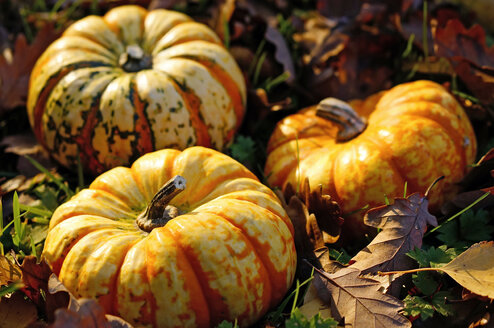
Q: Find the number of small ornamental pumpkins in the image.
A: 3